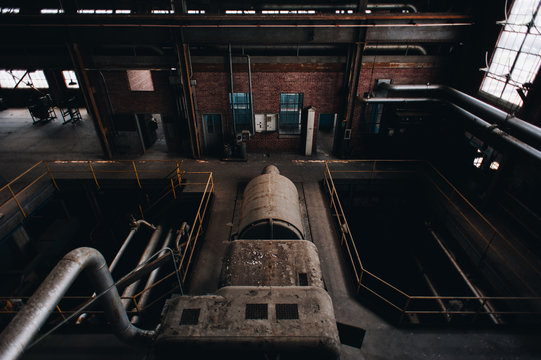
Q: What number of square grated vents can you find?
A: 3